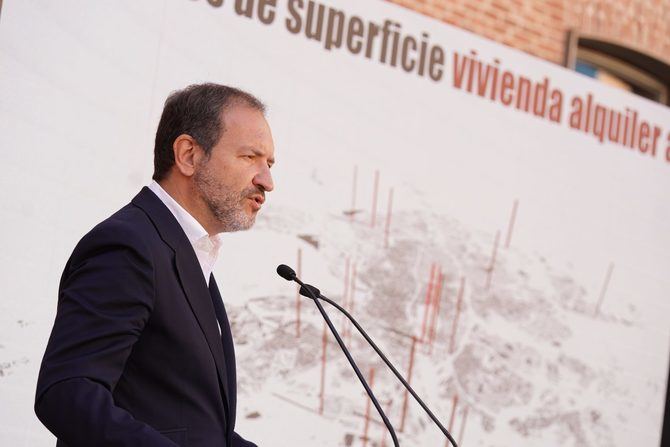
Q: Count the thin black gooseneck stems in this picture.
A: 2